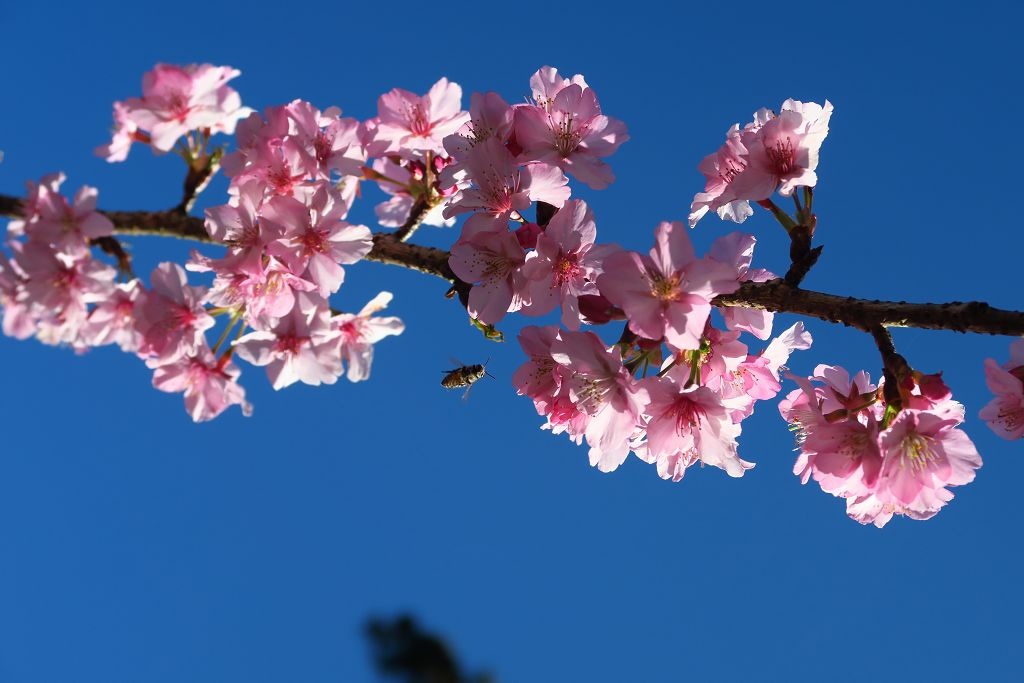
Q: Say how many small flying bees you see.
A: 1